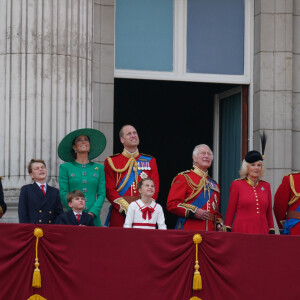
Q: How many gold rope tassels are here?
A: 2